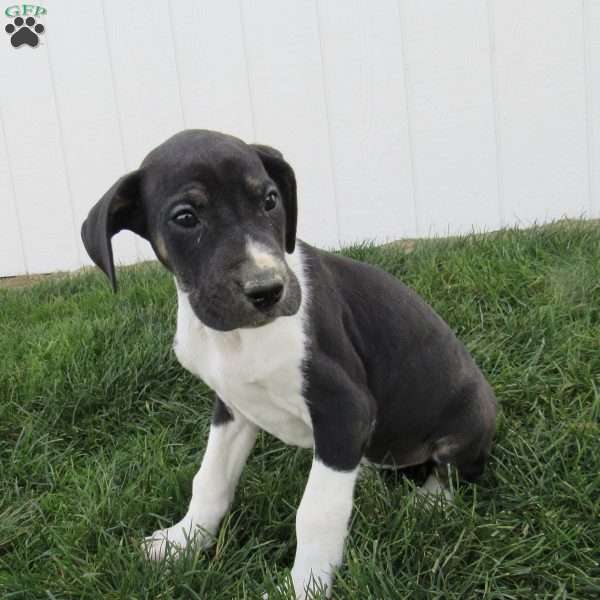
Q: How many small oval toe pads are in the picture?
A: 4